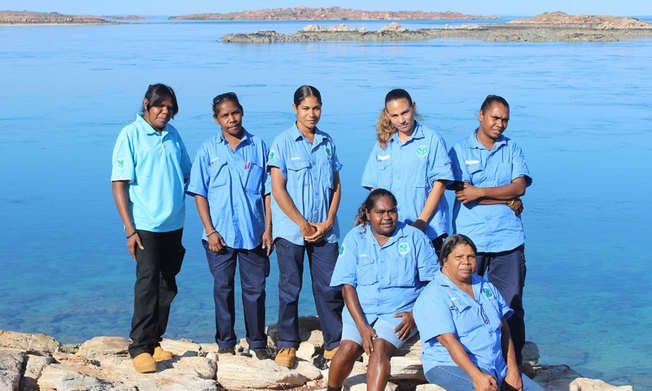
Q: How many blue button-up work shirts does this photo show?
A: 6